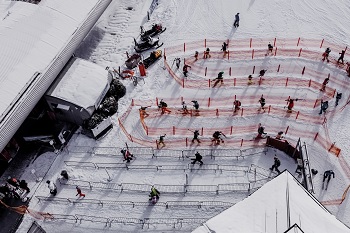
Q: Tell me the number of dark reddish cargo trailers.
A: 1